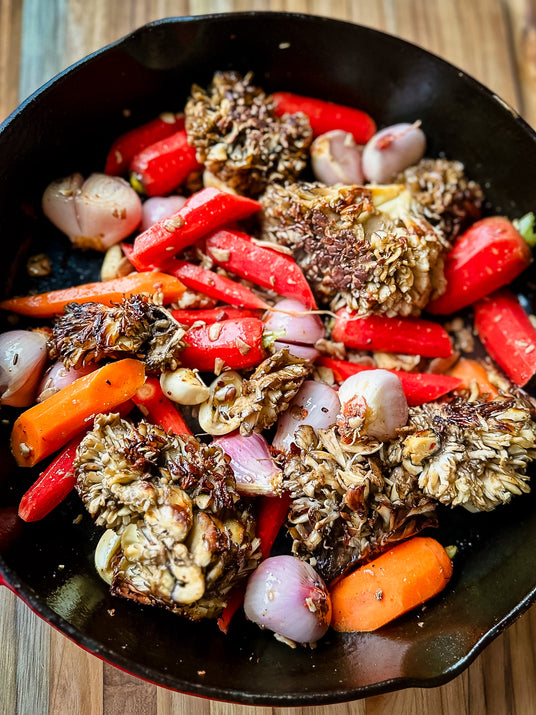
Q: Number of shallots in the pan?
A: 11